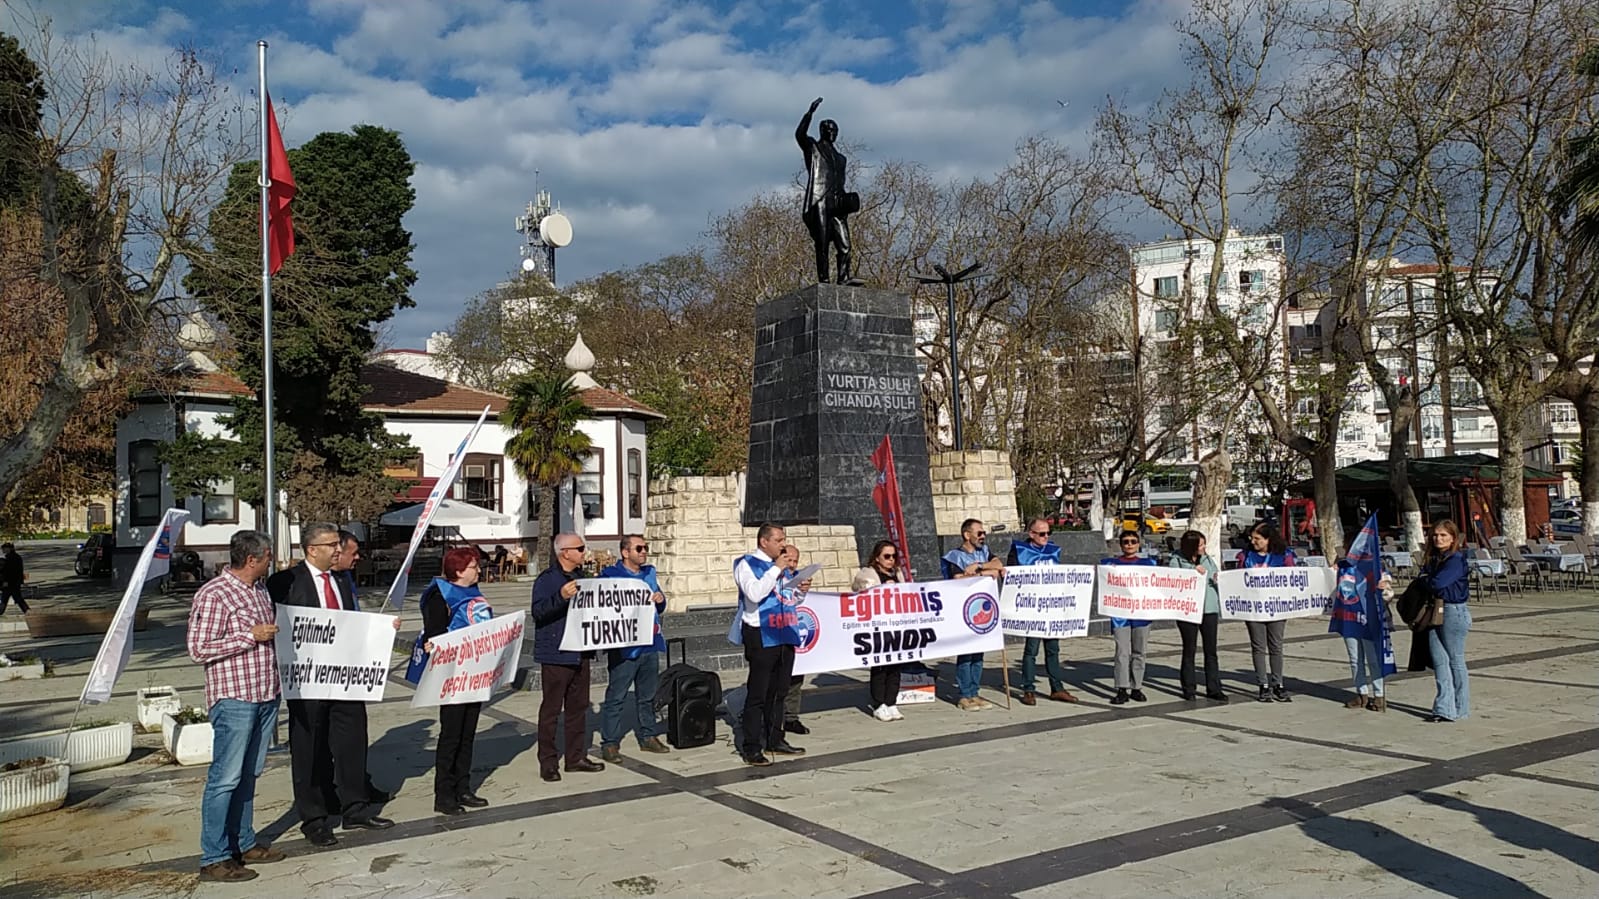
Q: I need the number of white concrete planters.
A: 4